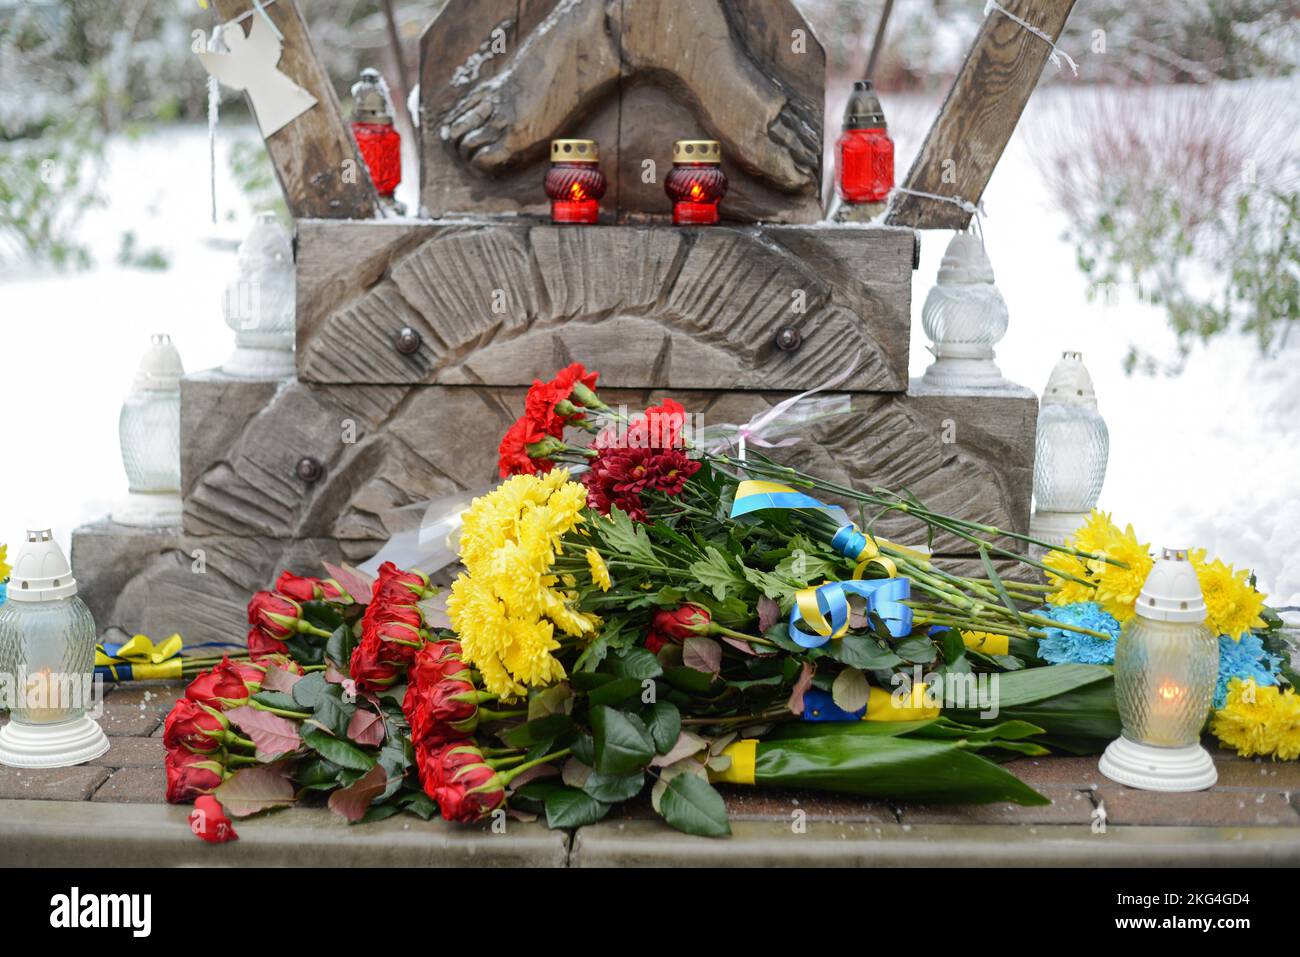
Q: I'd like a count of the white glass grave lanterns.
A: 6